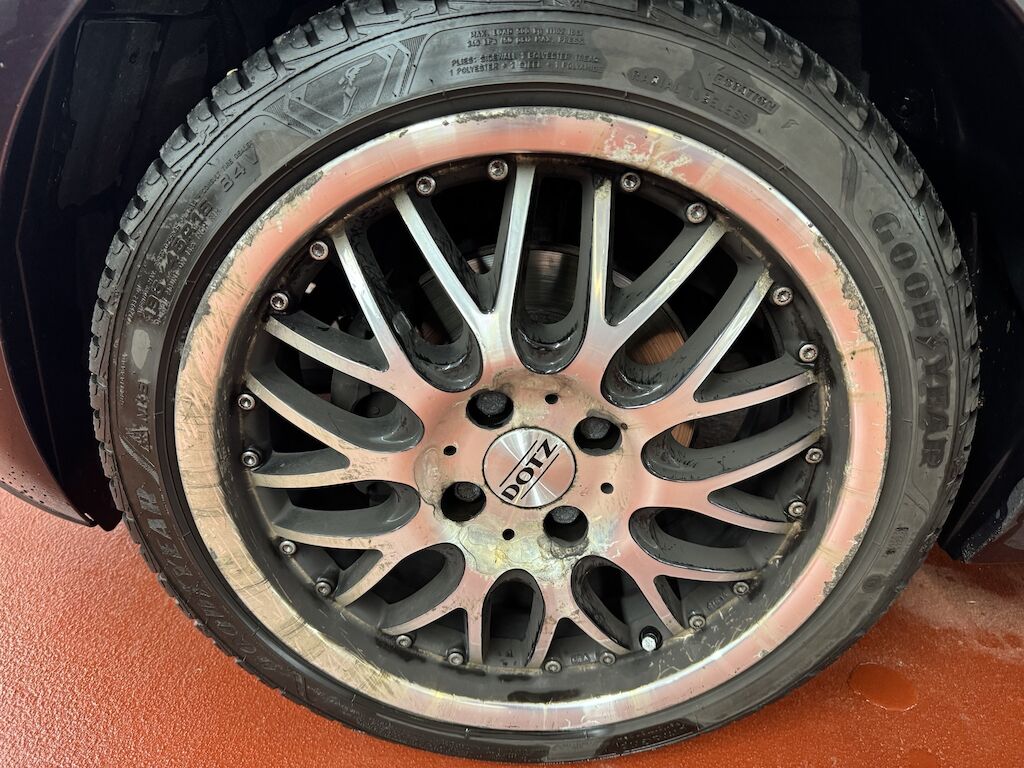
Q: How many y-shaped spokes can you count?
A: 10